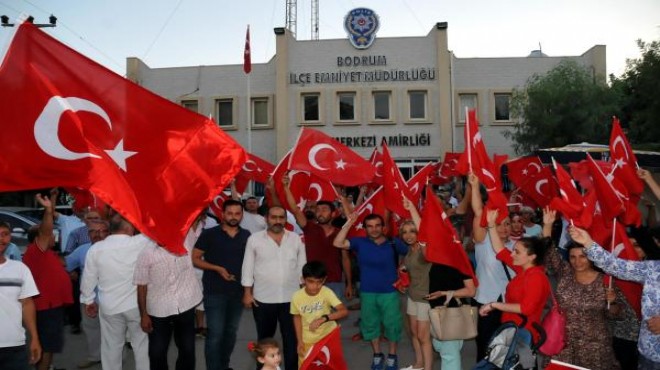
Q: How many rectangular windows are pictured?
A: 9